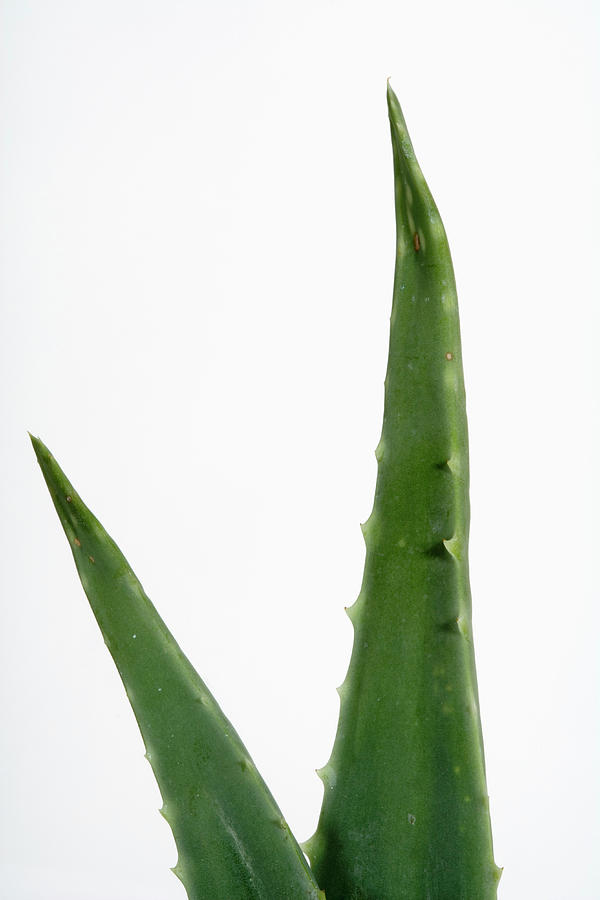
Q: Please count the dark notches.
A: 3